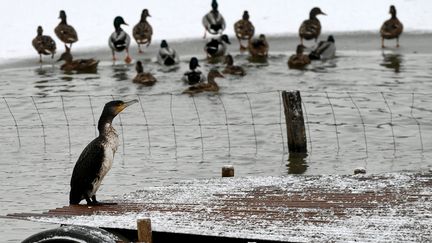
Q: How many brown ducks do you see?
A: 12